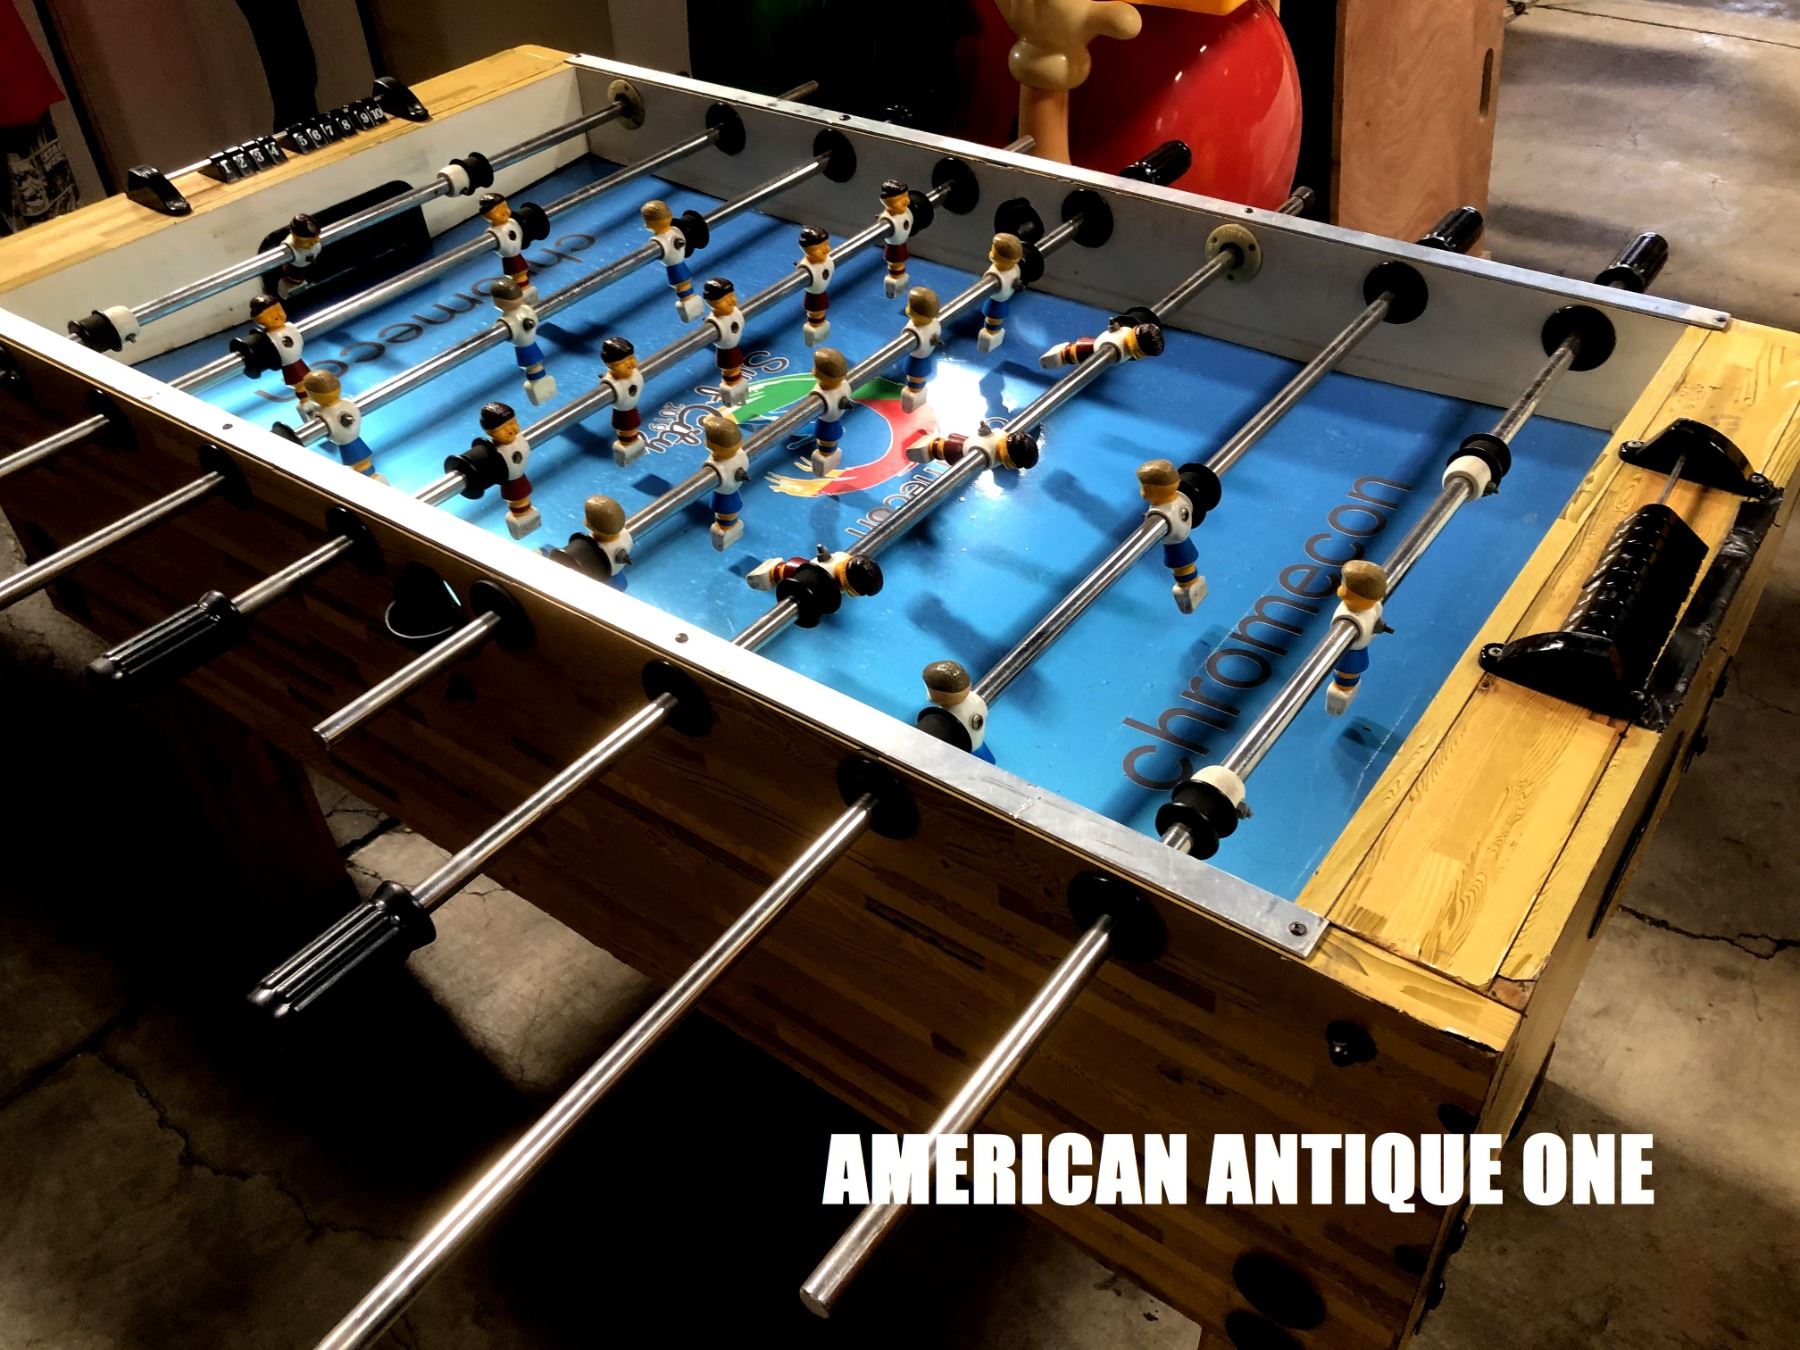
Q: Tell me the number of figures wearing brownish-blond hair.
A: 11